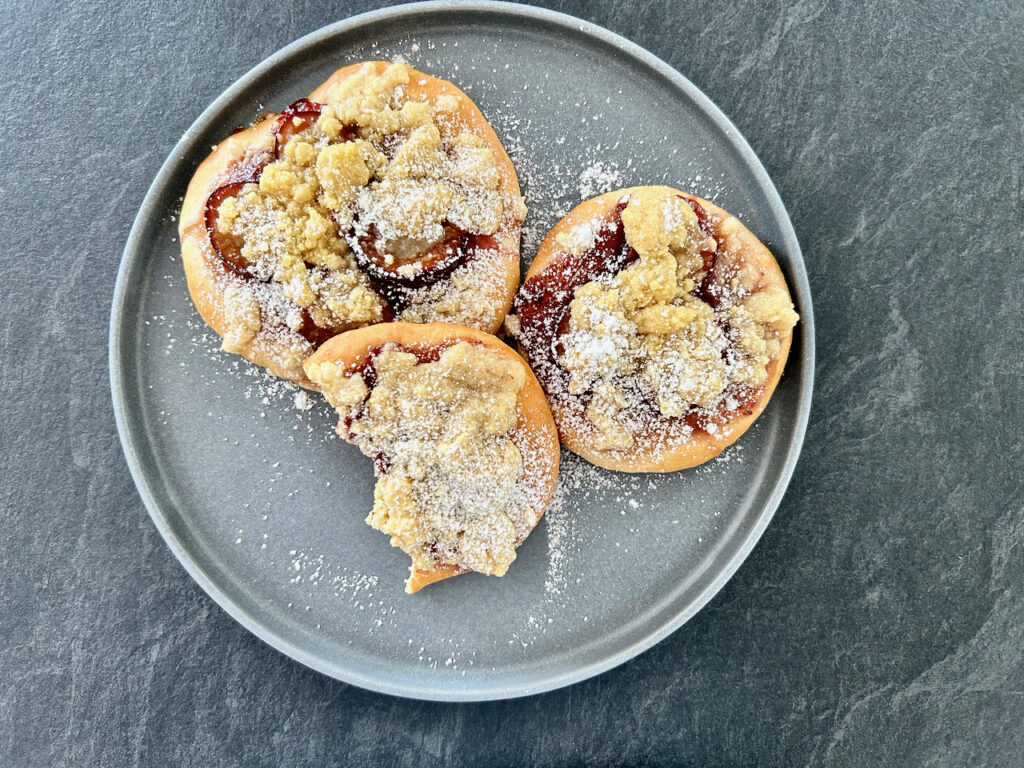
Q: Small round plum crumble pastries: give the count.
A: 3